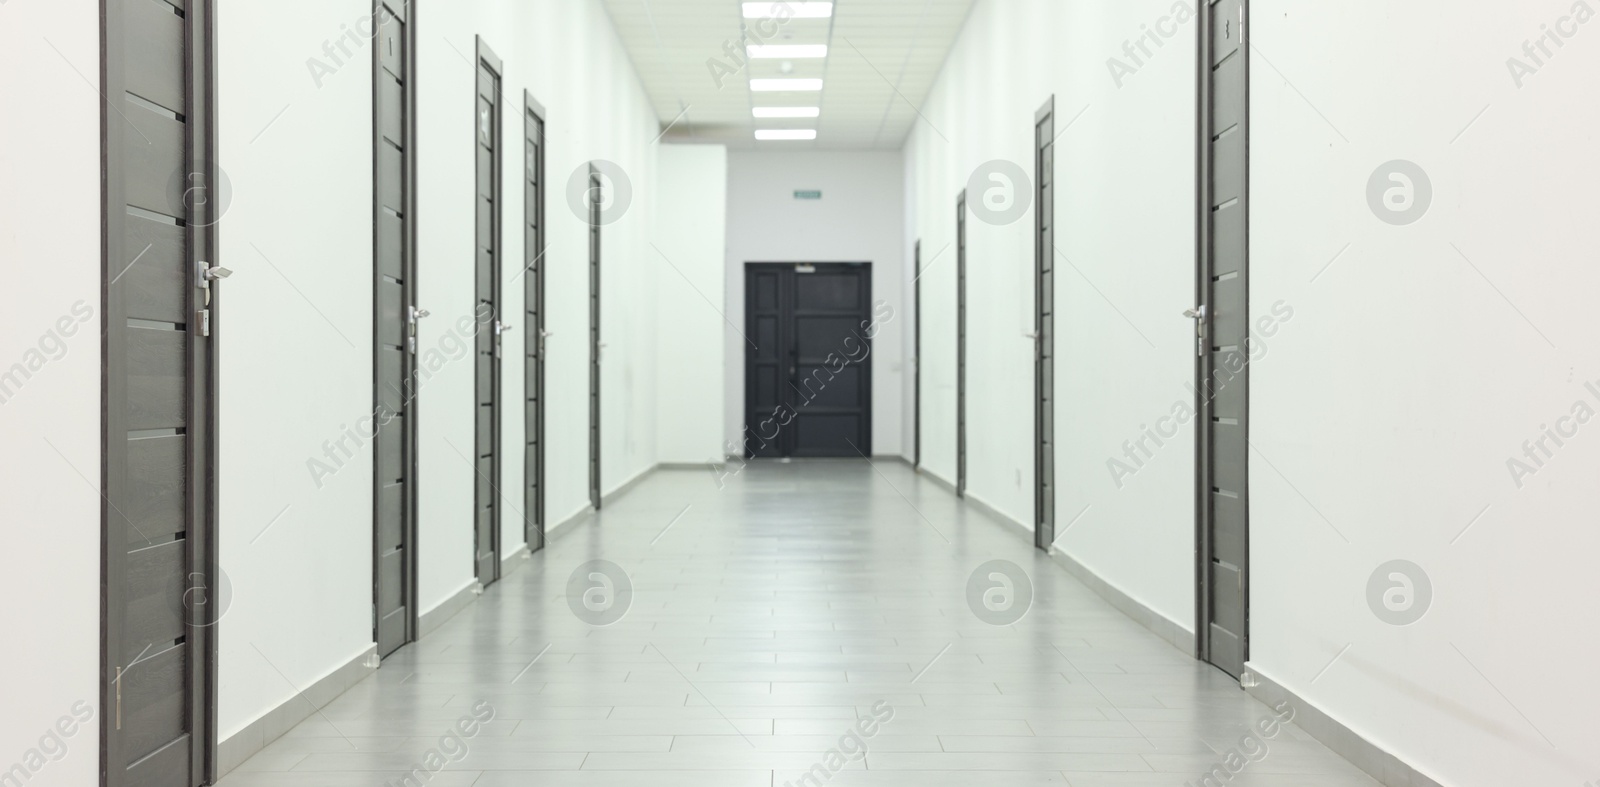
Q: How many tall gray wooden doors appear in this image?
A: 9